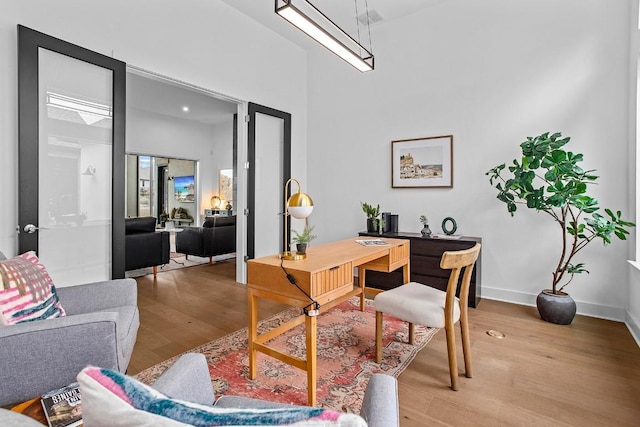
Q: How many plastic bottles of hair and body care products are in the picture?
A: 0